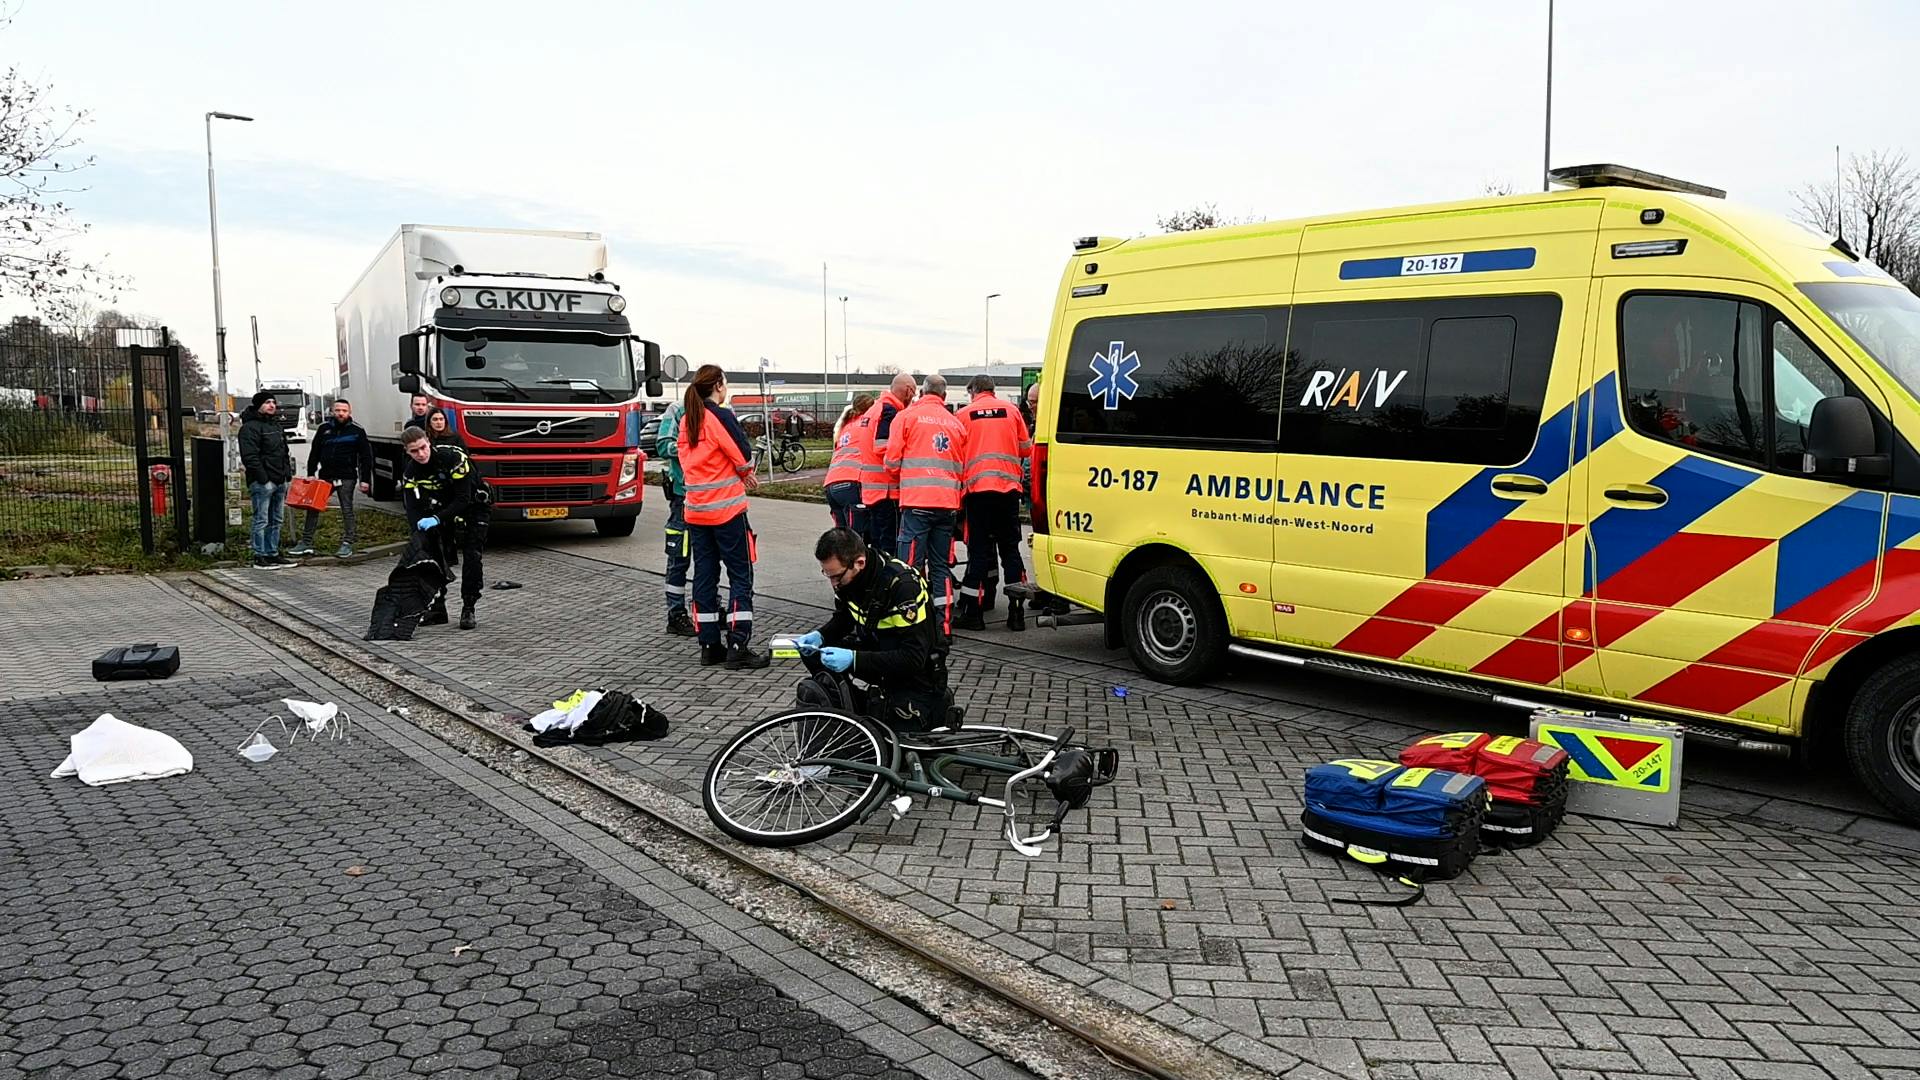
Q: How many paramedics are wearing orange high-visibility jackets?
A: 5